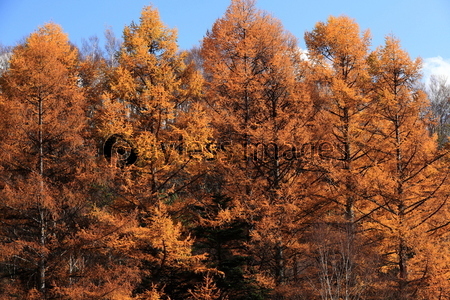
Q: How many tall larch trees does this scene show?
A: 5